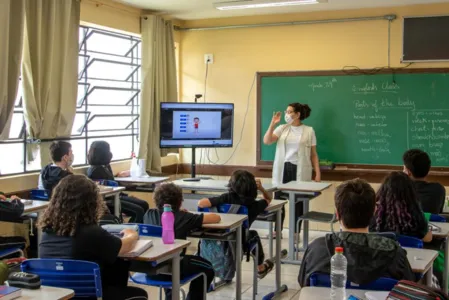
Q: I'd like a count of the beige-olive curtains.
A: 3